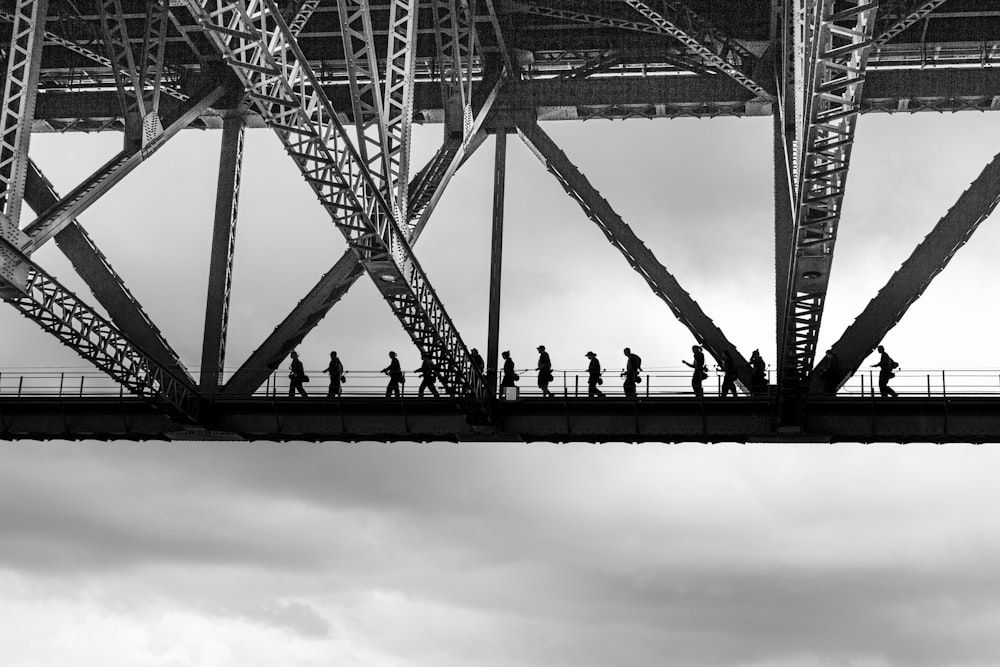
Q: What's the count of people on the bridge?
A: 14